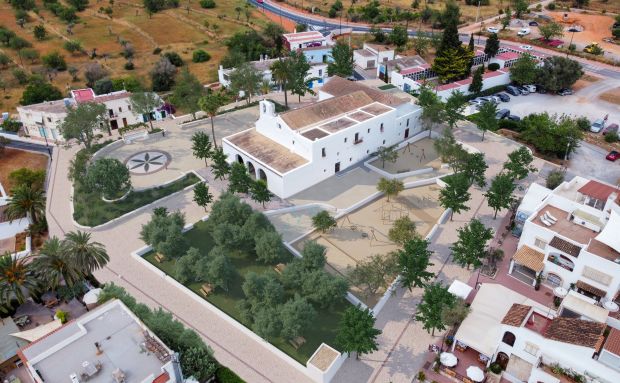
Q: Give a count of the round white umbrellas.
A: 5